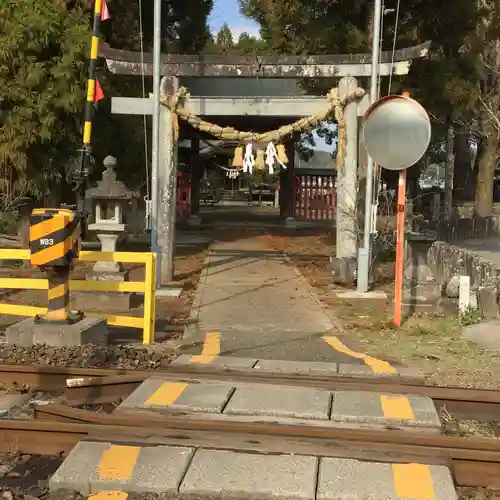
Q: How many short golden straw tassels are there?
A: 3